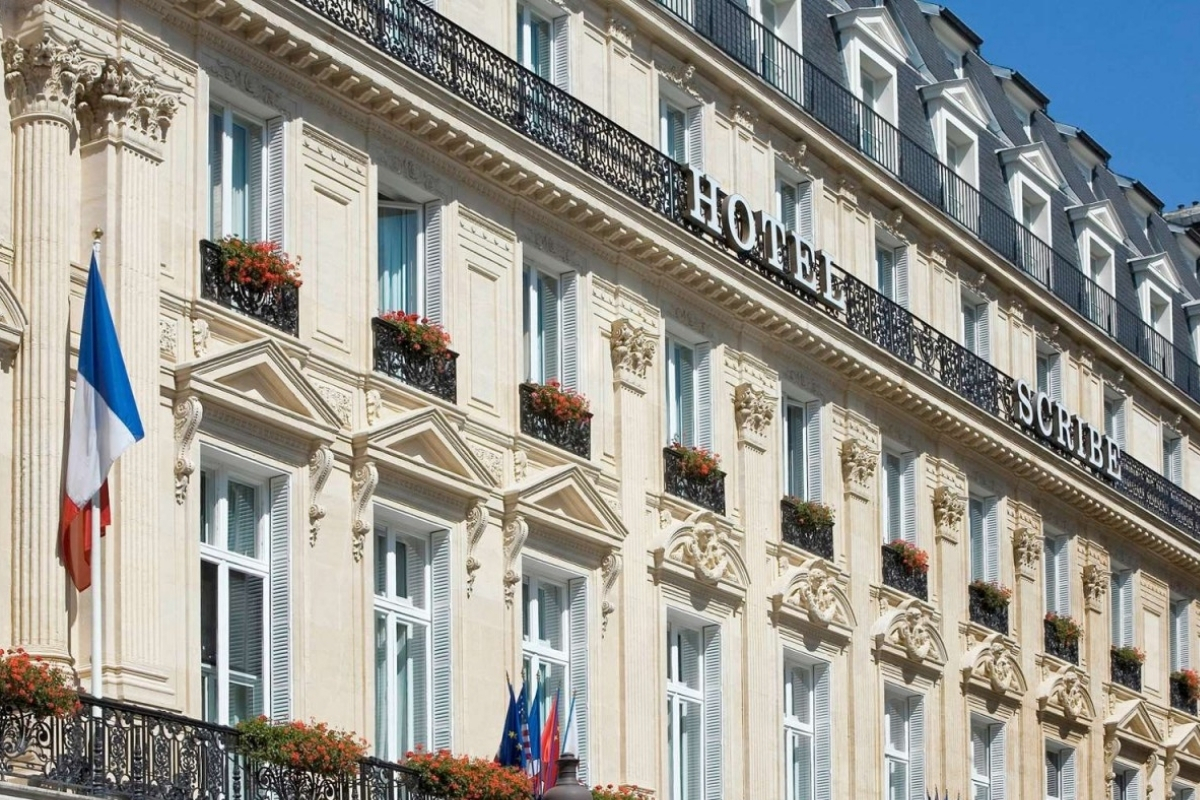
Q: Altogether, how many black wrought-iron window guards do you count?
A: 10